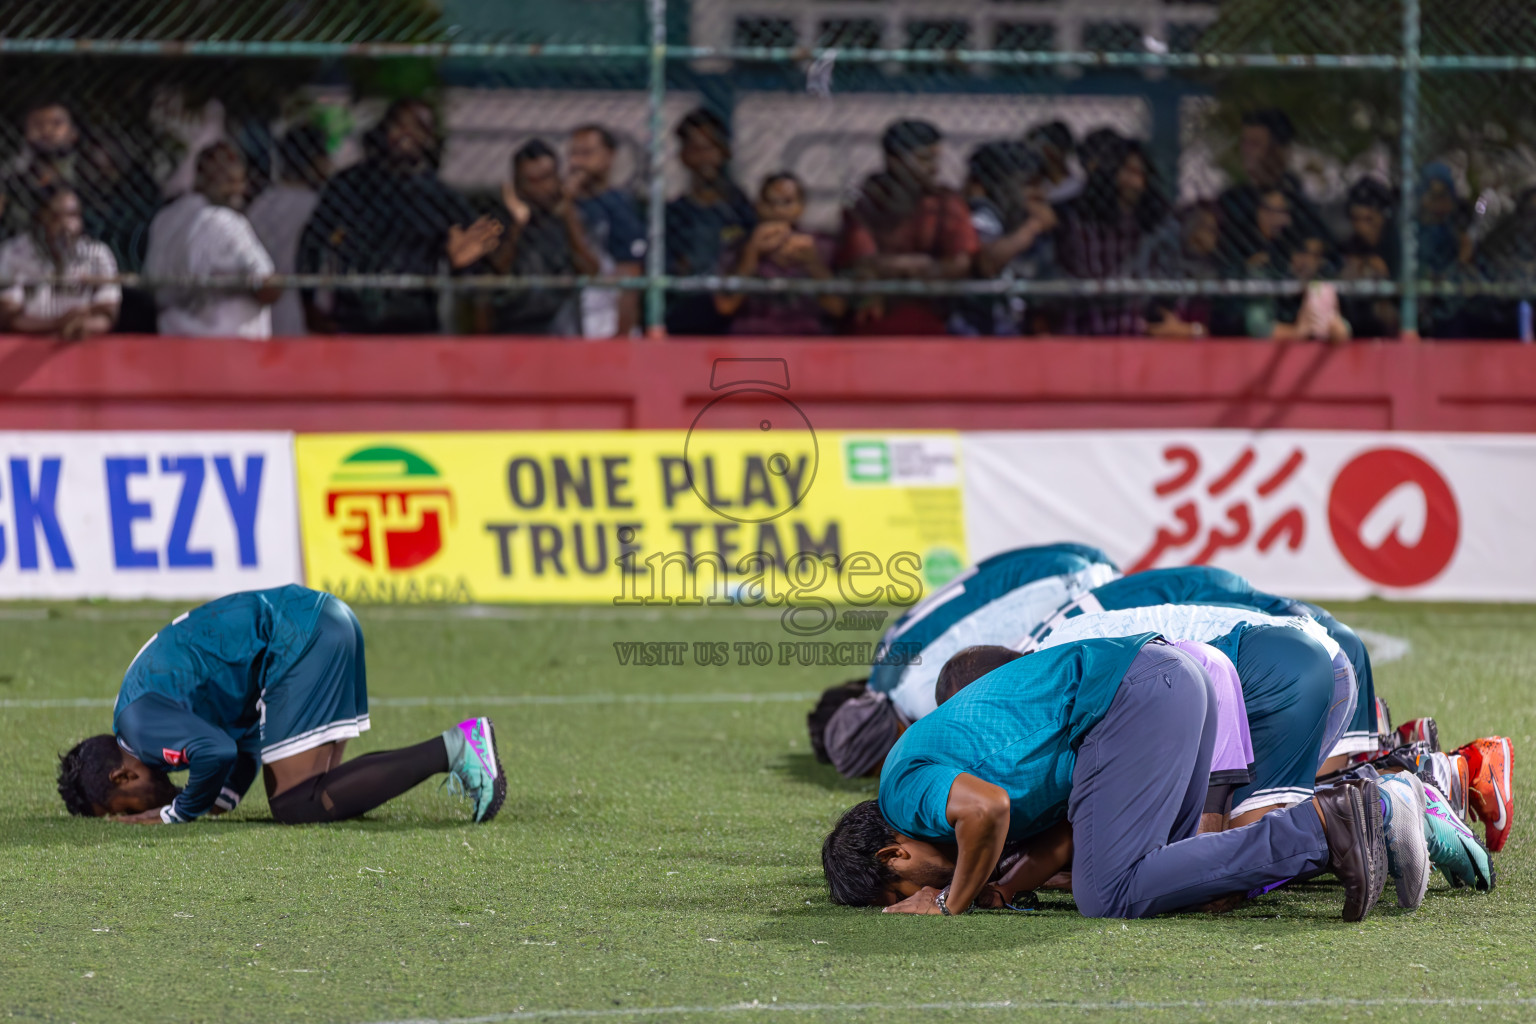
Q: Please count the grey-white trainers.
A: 1